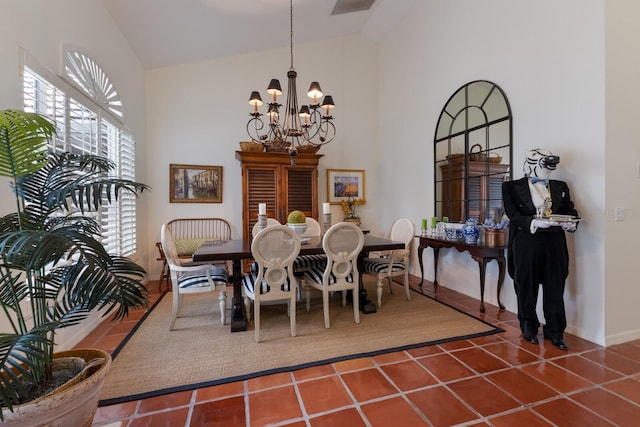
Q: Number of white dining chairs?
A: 6